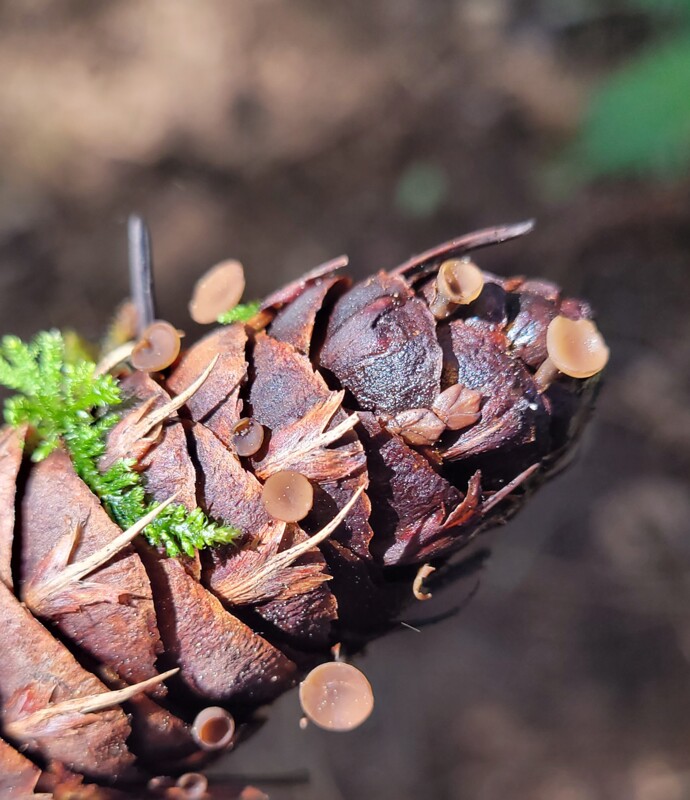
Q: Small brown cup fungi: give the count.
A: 9